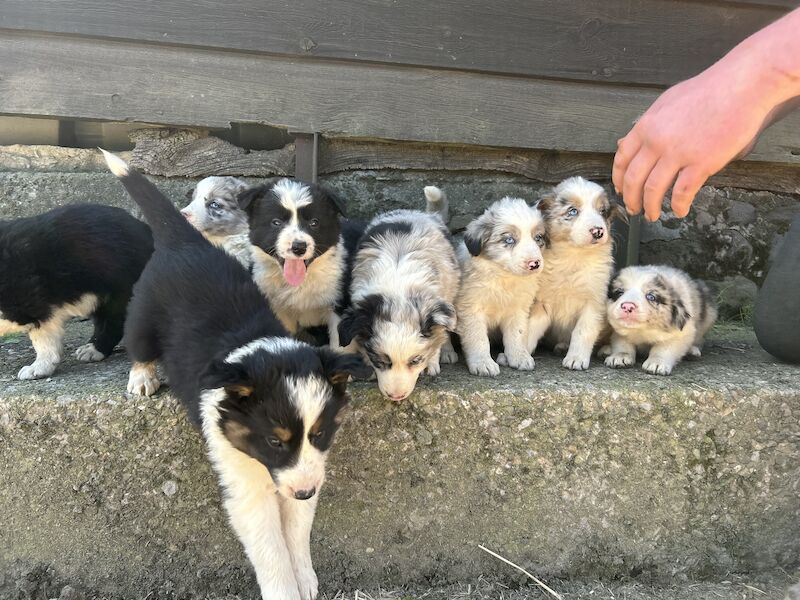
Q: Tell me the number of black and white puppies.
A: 3